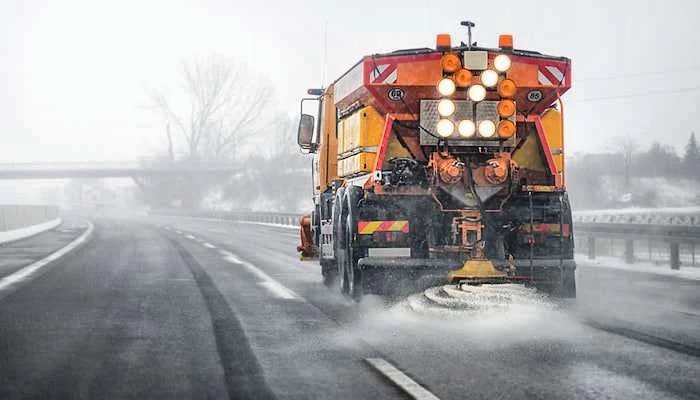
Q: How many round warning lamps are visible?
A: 13